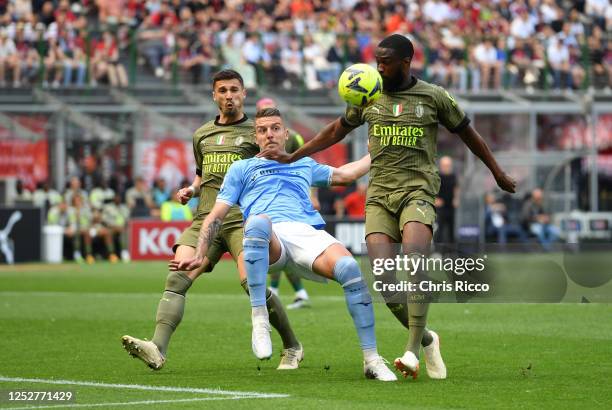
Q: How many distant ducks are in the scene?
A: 0